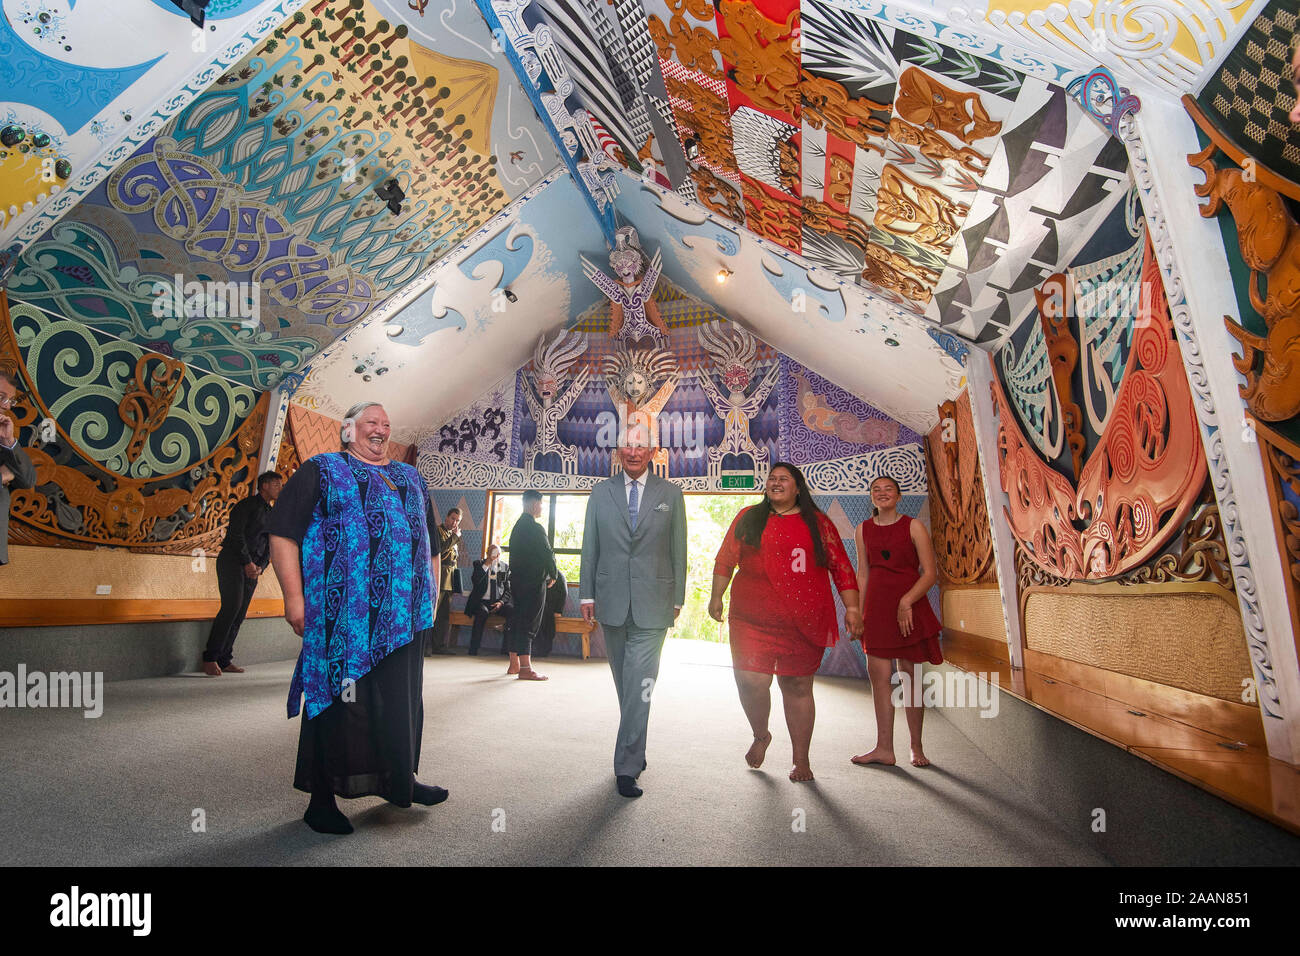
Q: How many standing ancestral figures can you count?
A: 4